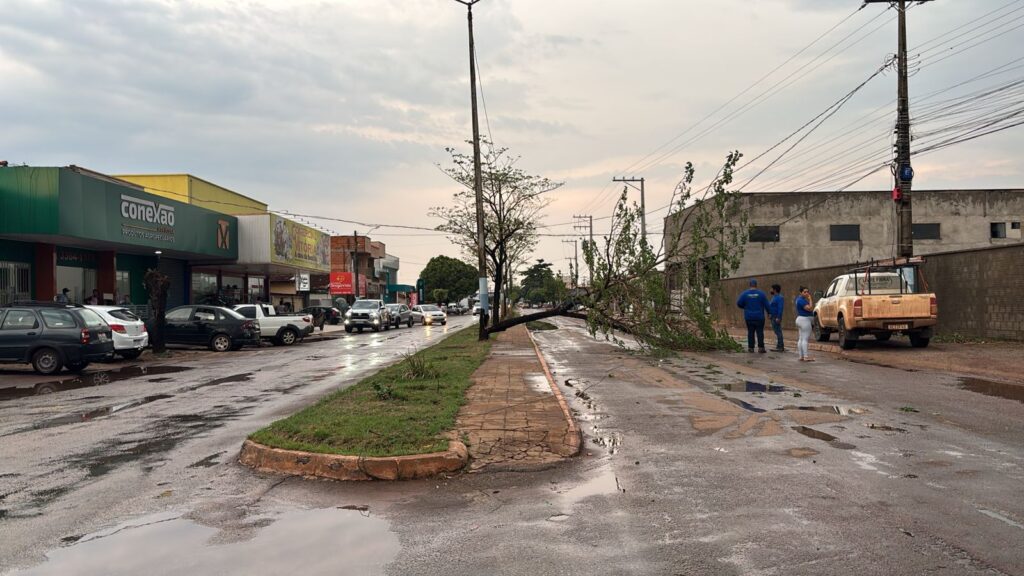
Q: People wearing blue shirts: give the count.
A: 3